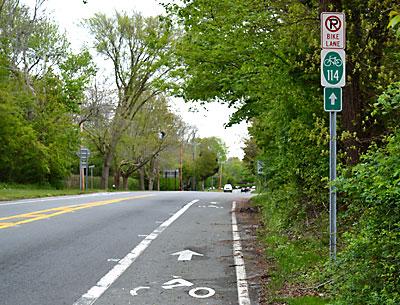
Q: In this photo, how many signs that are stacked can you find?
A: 3